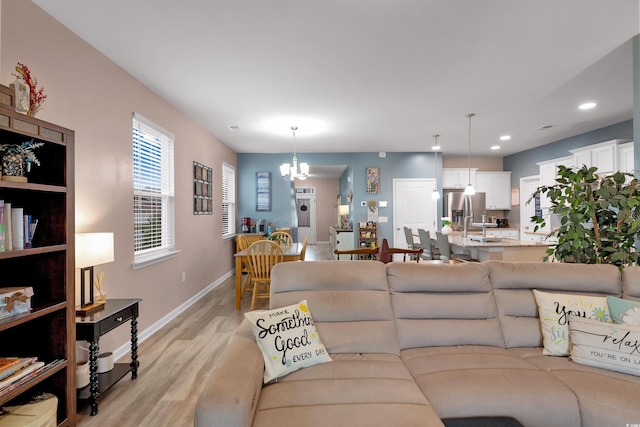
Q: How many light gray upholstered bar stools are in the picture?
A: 3